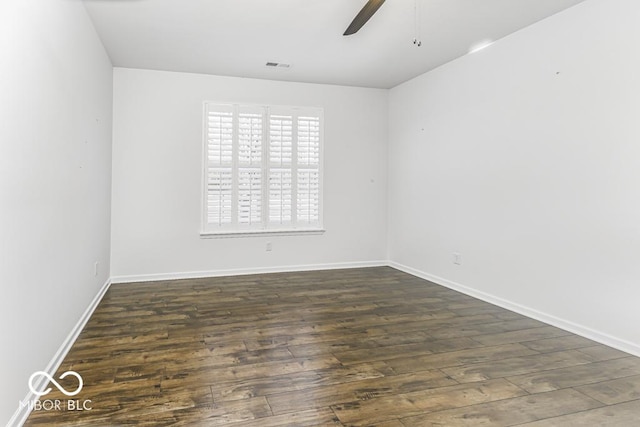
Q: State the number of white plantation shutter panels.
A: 4